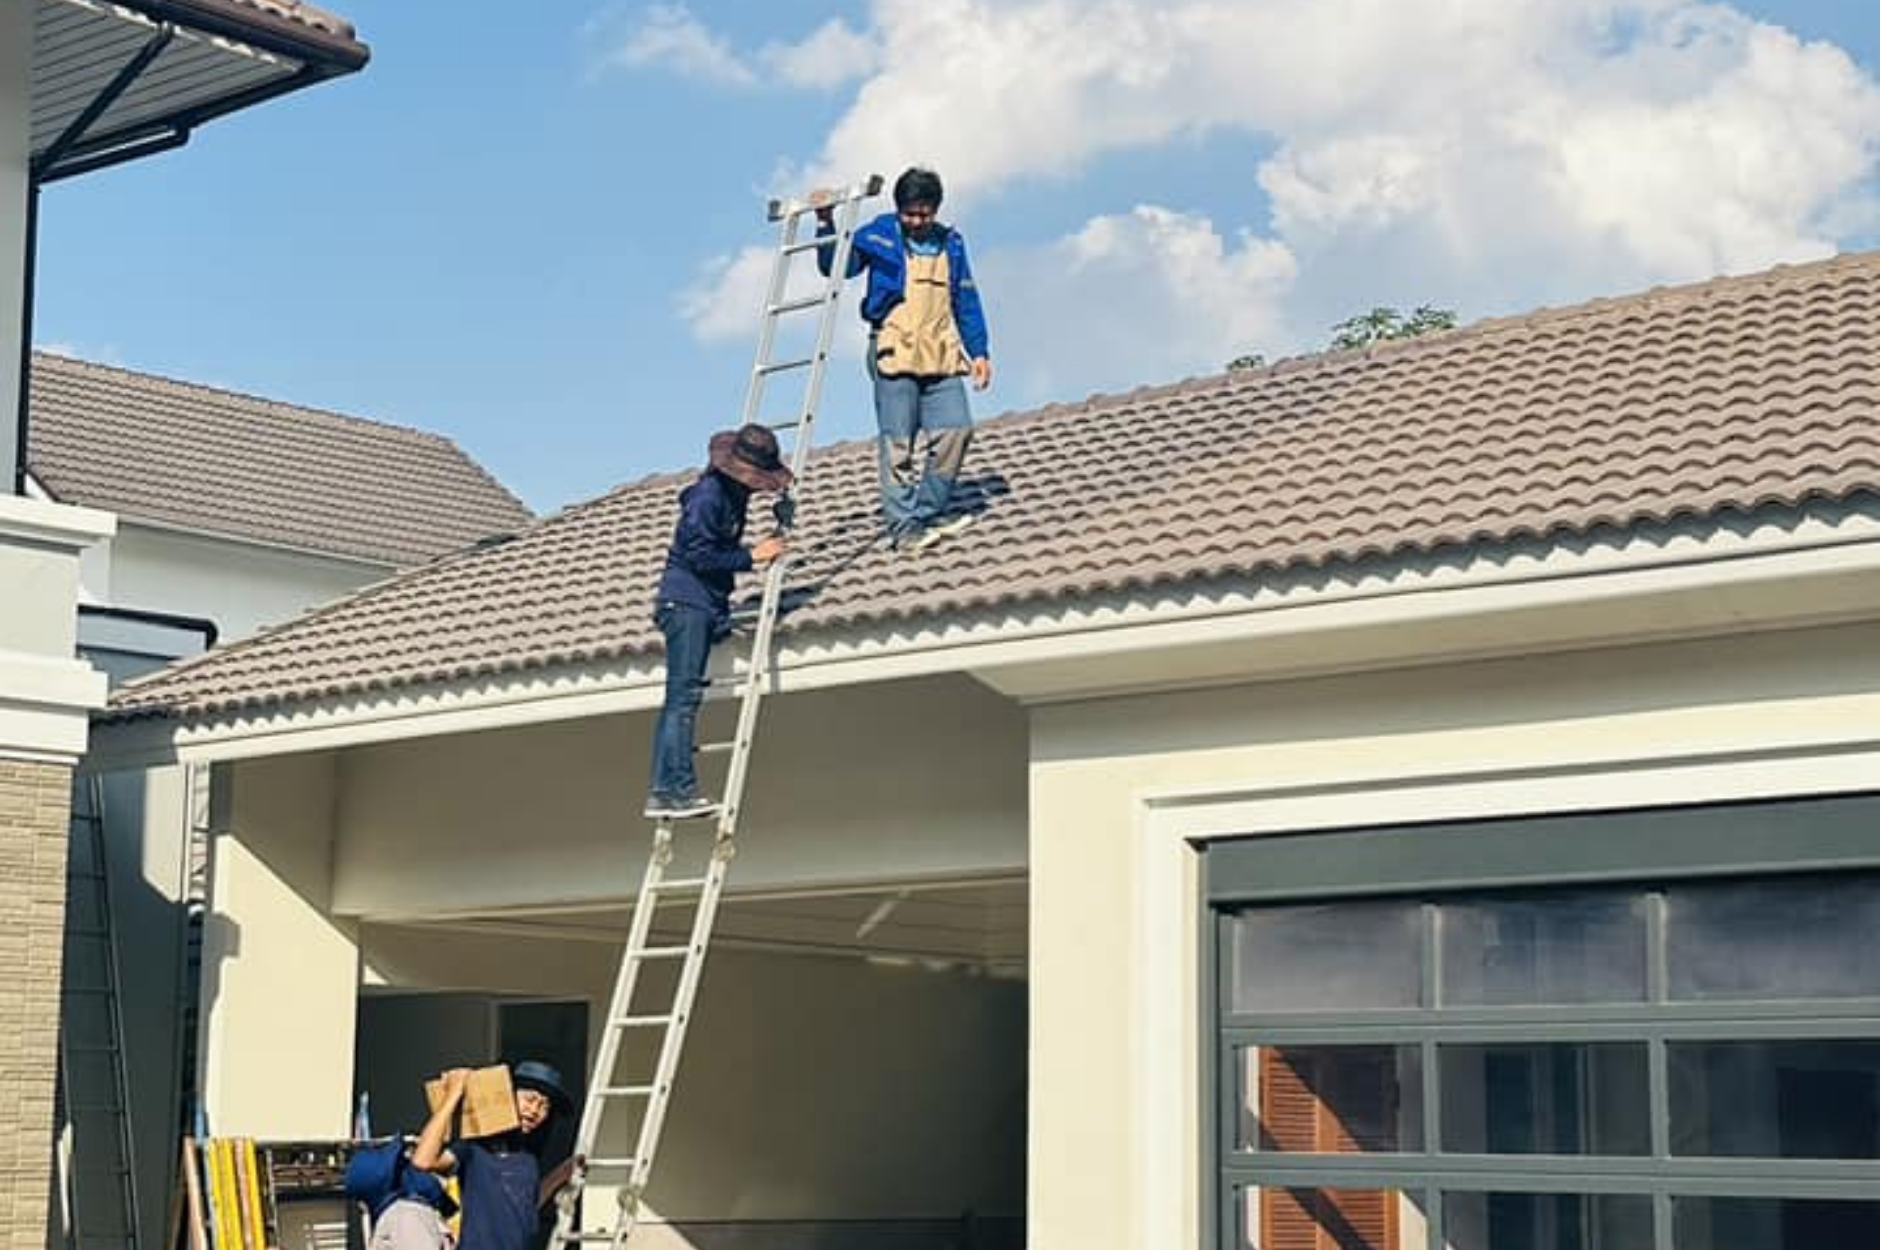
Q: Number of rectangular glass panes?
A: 9